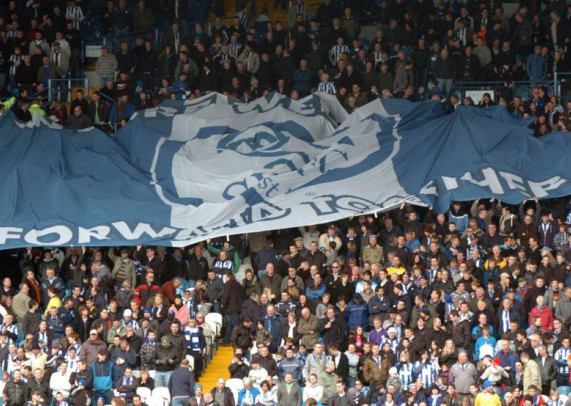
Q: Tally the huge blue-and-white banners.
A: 1